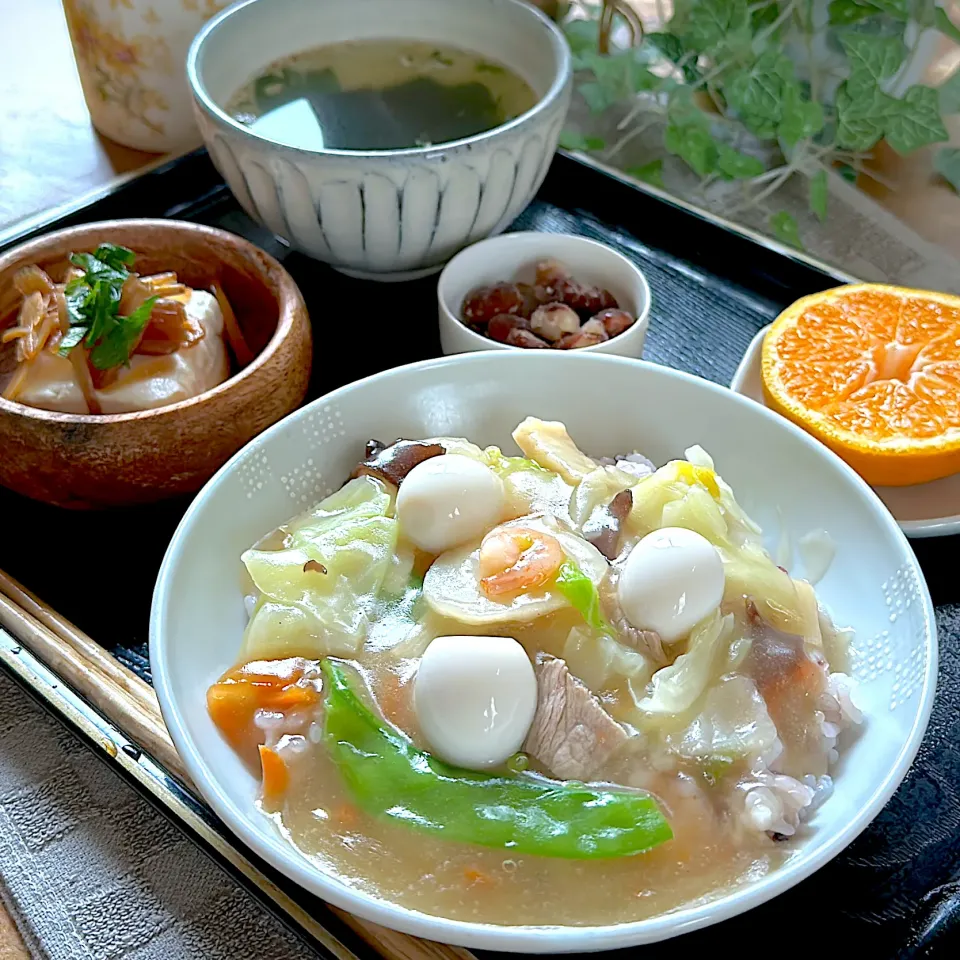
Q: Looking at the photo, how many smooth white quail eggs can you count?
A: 3